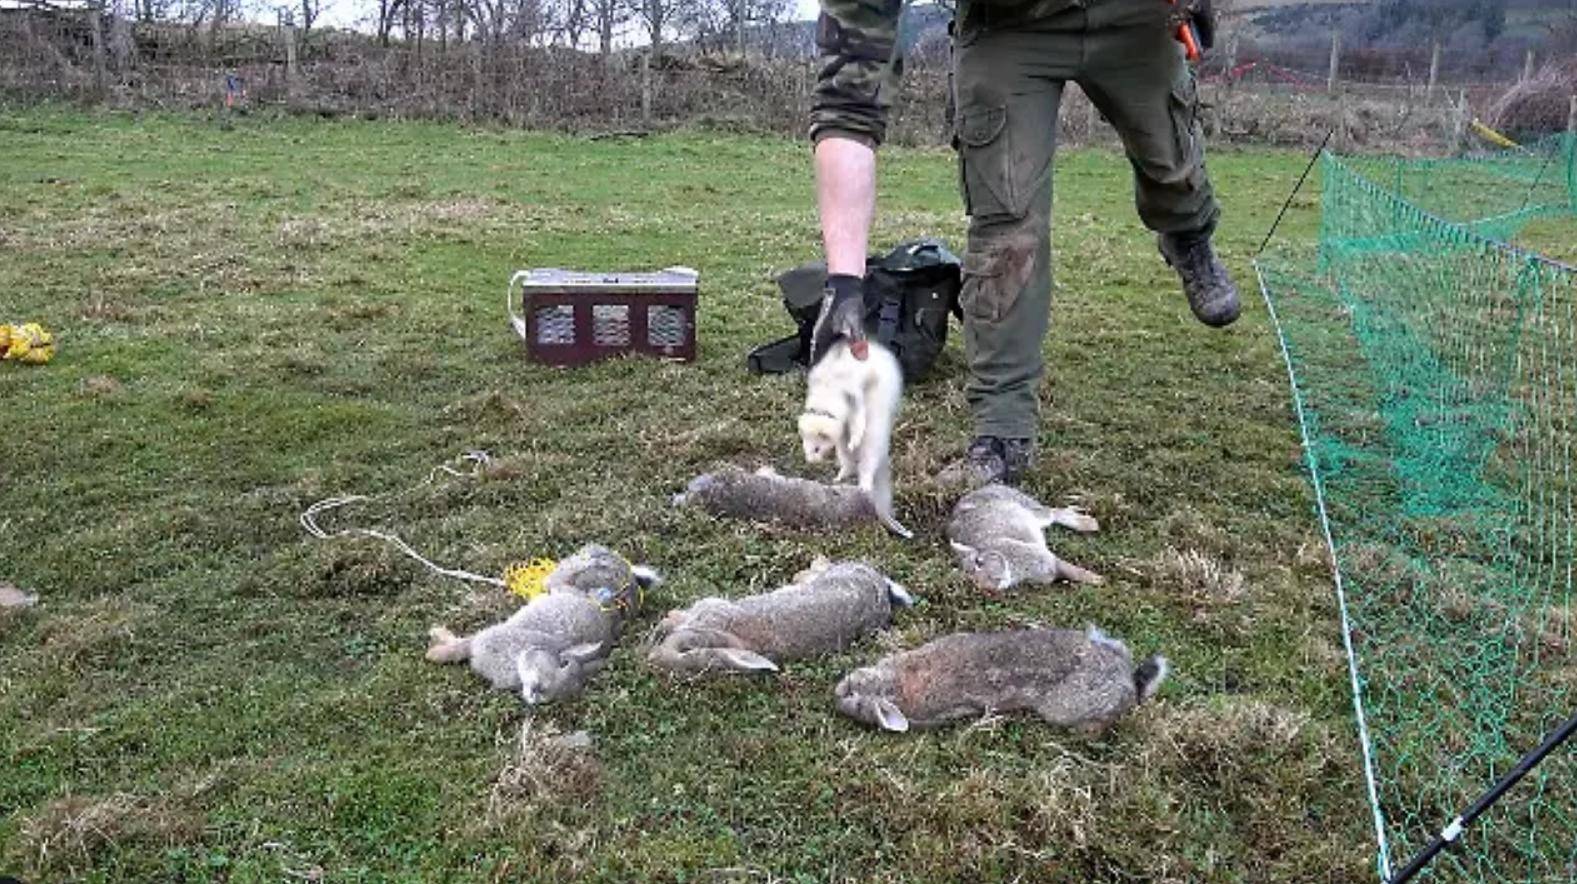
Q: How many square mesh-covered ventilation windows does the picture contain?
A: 3